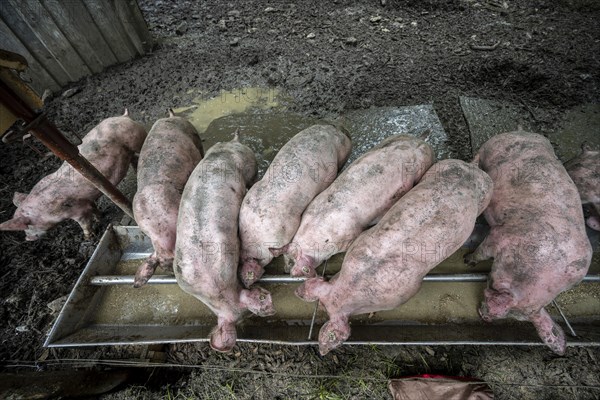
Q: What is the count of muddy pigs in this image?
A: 8